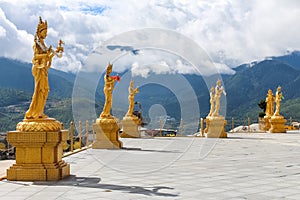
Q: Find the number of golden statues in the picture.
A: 7